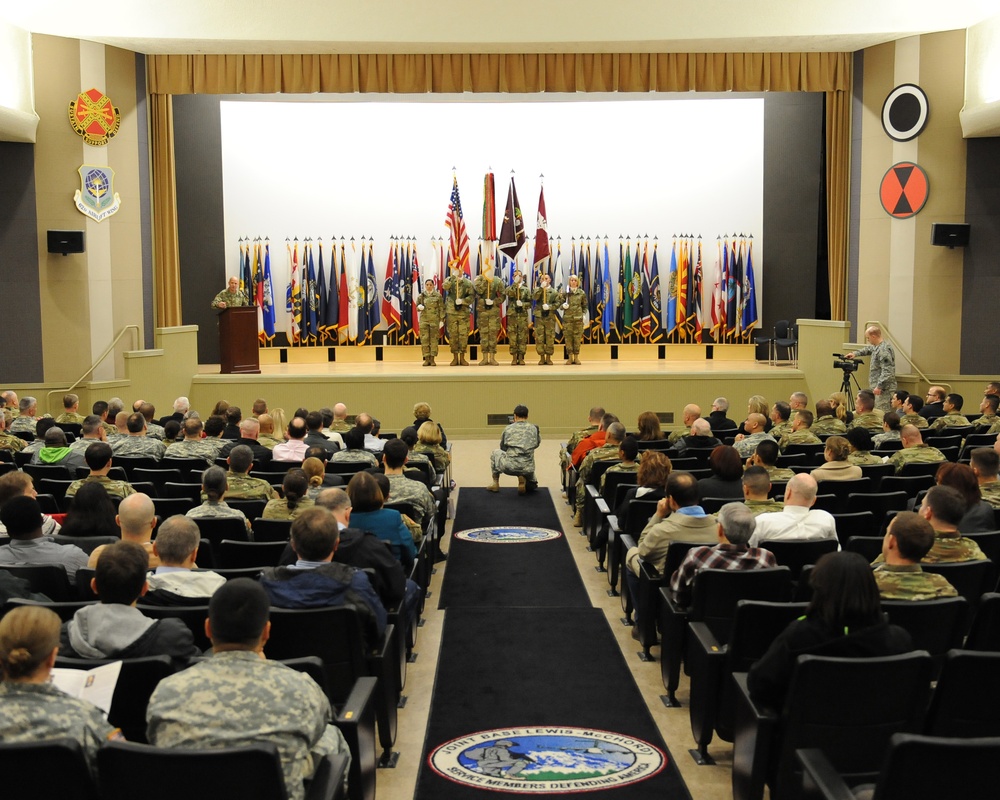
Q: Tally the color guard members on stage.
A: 6